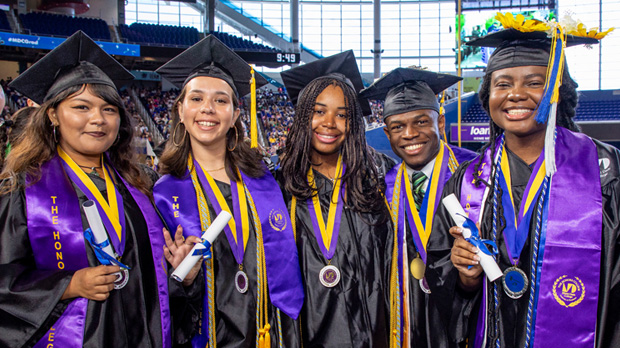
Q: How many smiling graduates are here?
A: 5